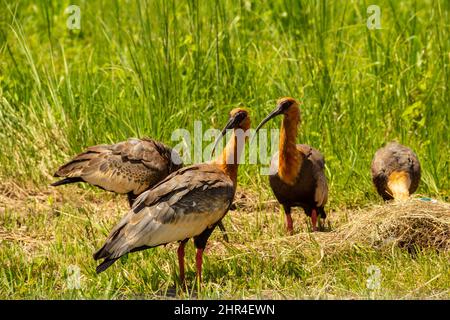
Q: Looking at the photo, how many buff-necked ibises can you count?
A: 4